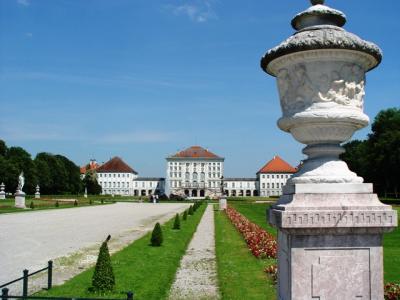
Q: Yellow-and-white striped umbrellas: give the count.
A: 0